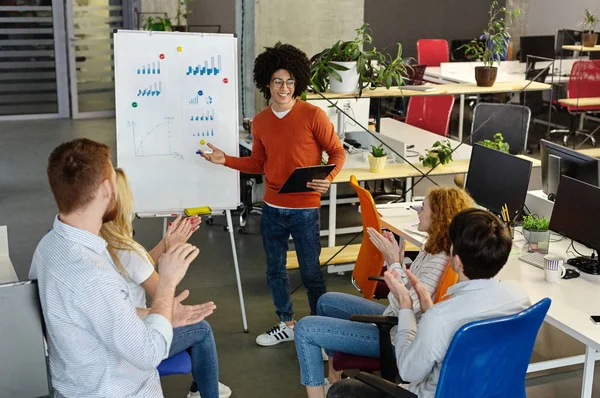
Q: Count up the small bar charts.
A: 6